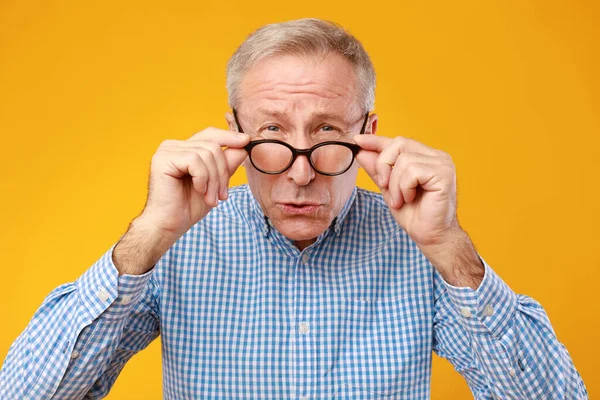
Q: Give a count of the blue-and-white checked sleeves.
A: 2